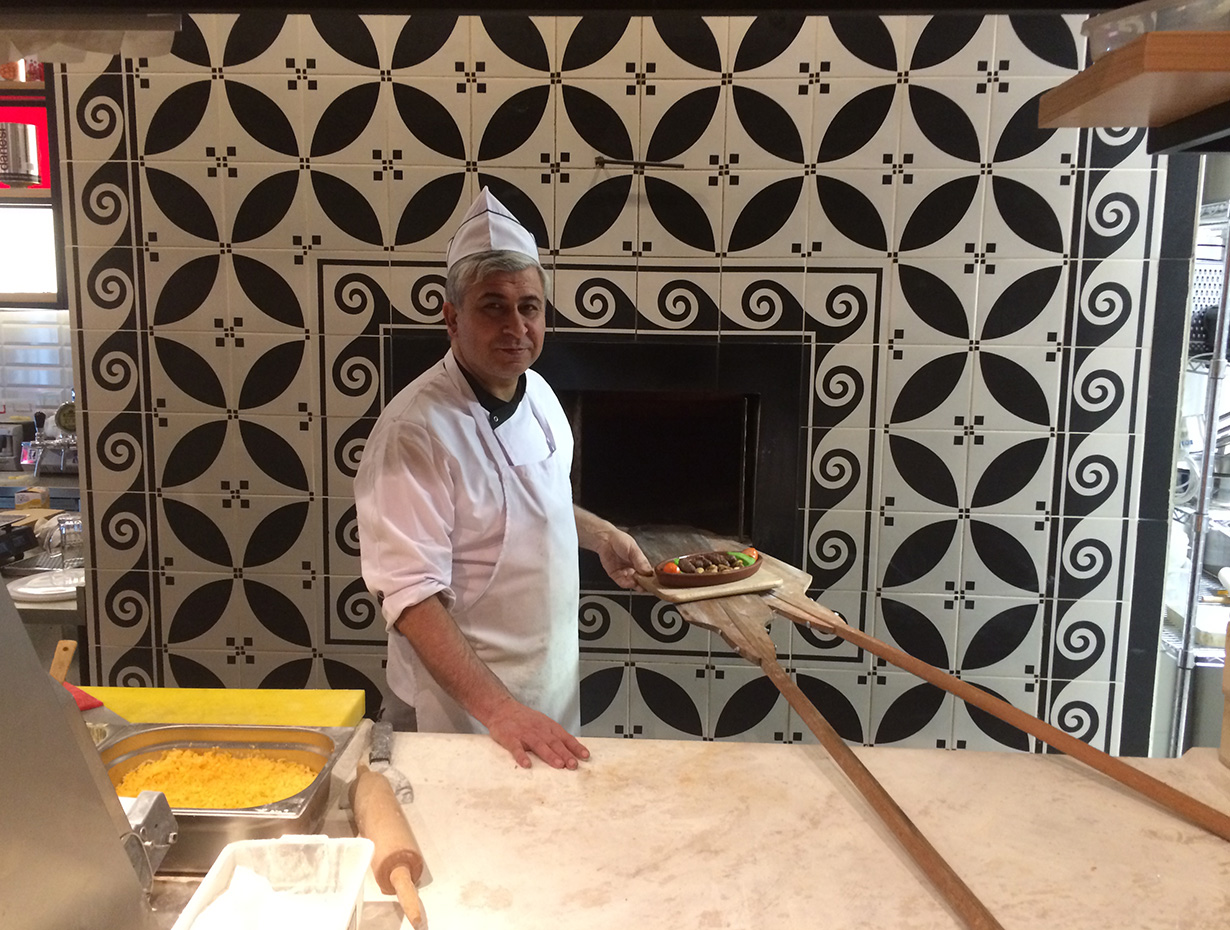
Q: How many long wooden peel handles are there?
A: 2